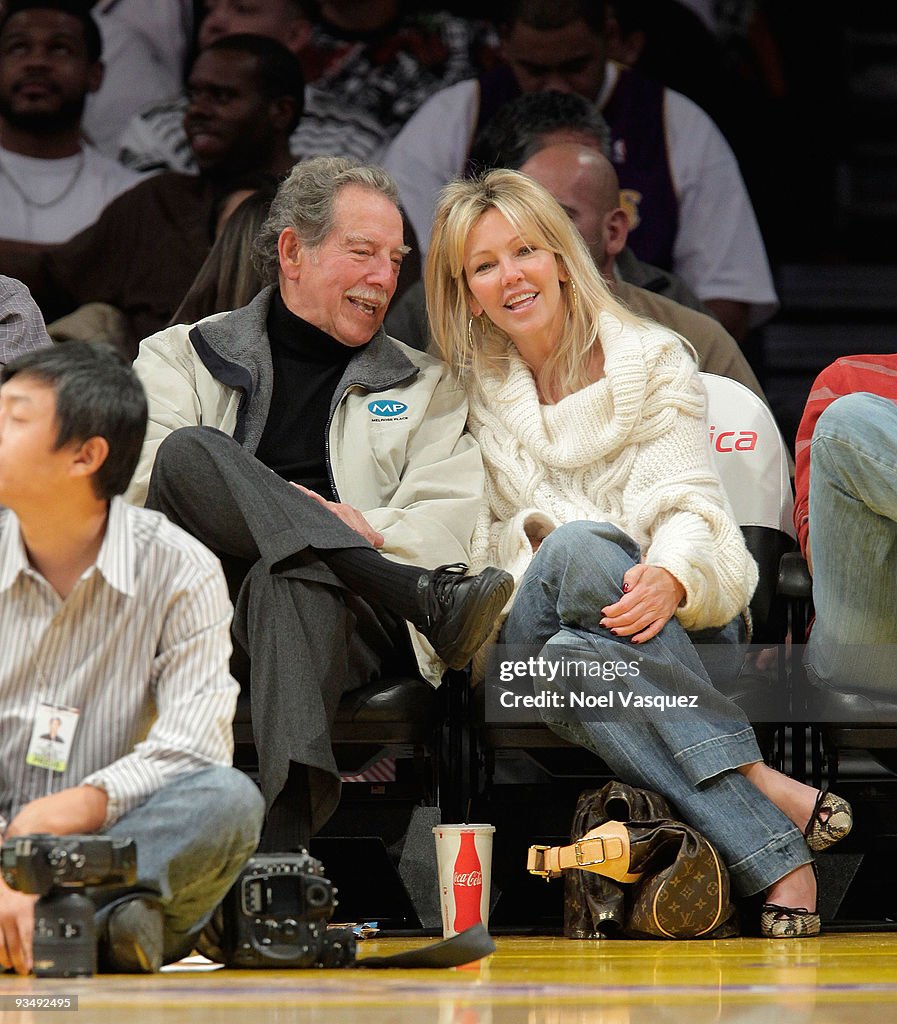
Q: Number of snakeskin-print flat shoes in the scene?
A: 2